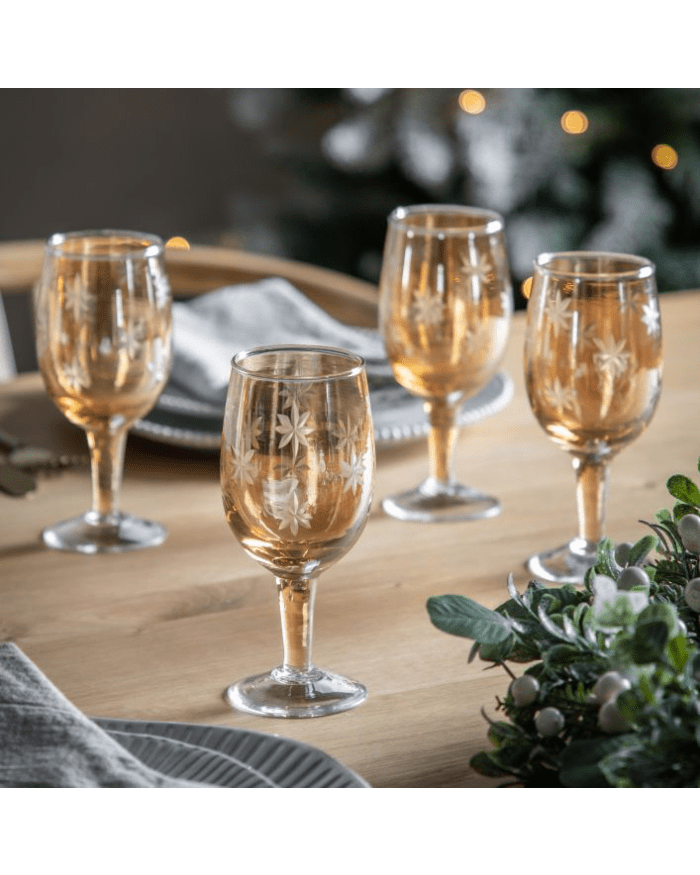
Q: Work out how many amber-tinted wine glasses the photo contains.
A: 4